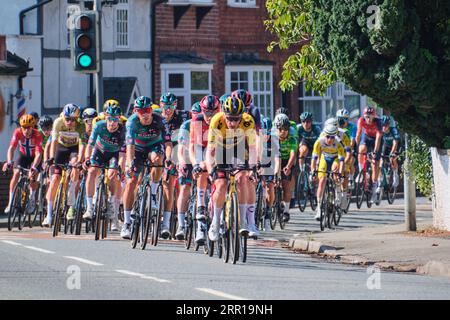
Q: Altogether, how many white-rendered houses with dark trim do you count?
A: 1